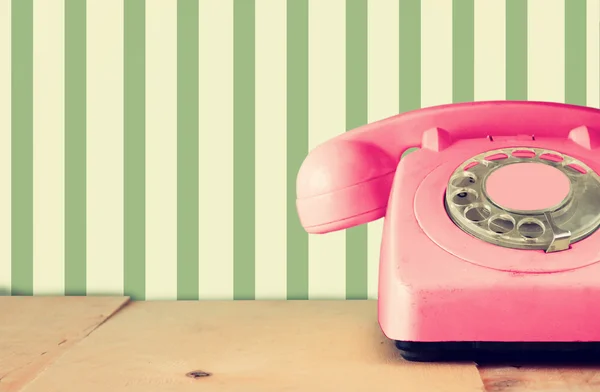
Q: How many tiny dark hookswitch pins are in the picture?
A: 2